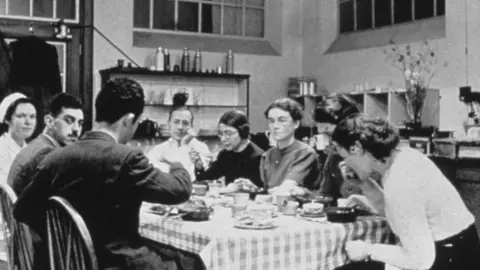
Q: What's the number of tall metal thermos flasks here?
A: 5